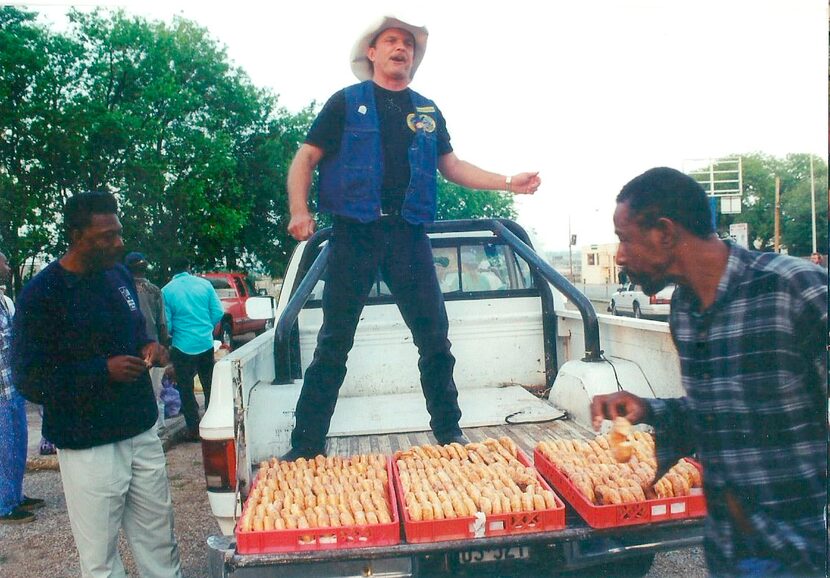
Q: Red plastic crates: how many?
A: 3